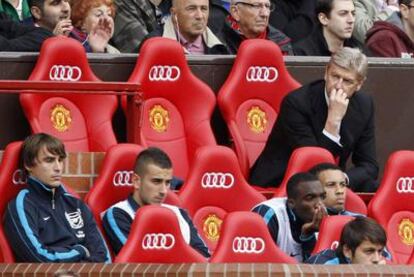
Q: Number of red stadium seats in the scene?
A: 11